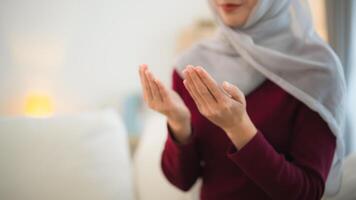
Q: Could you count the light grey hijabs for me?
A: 1